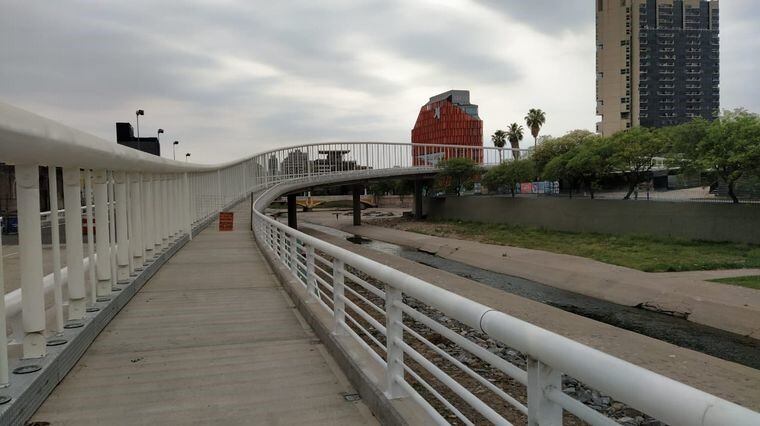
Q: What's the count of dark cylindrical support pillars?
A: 3